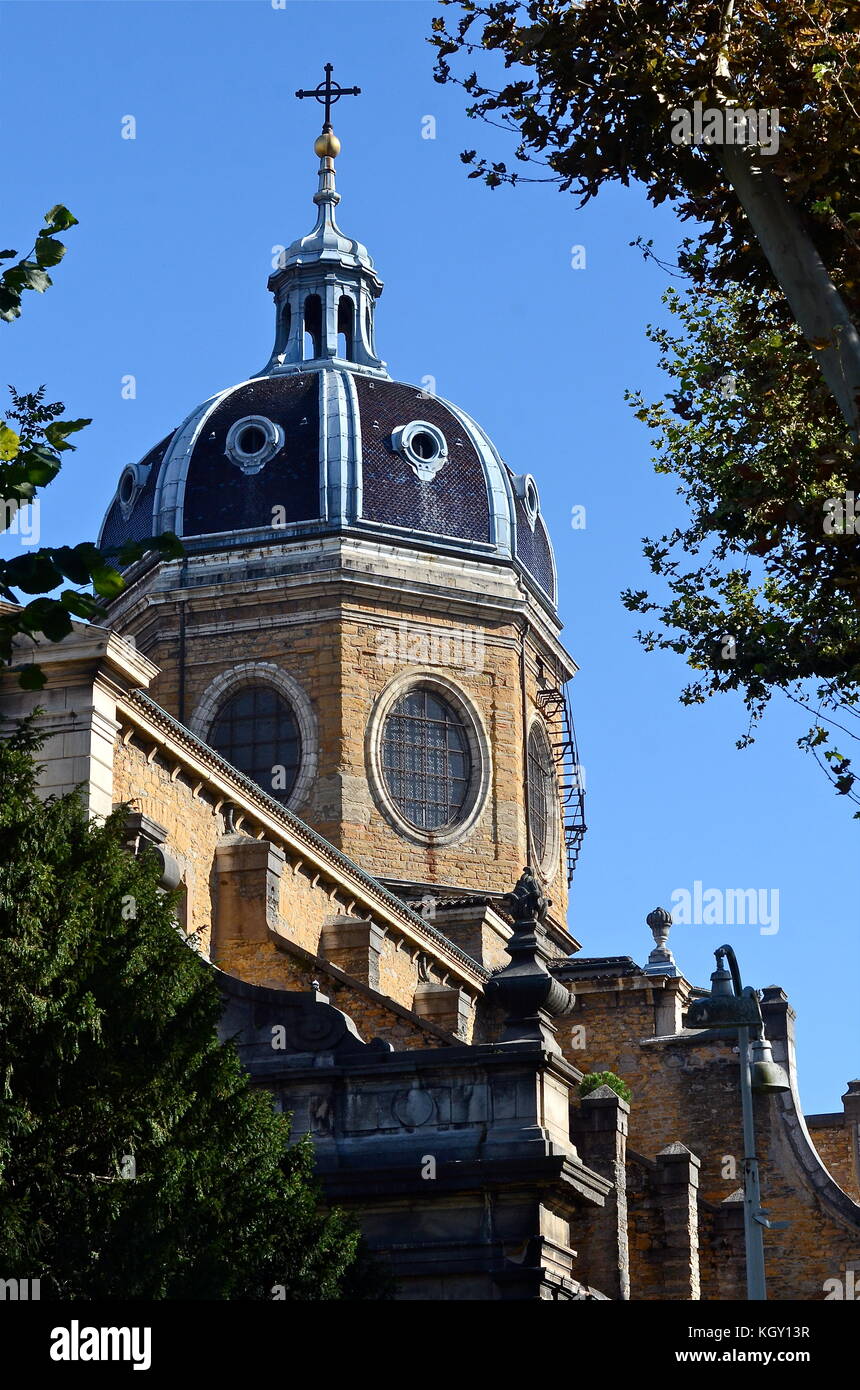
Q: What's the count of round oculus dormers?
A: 4